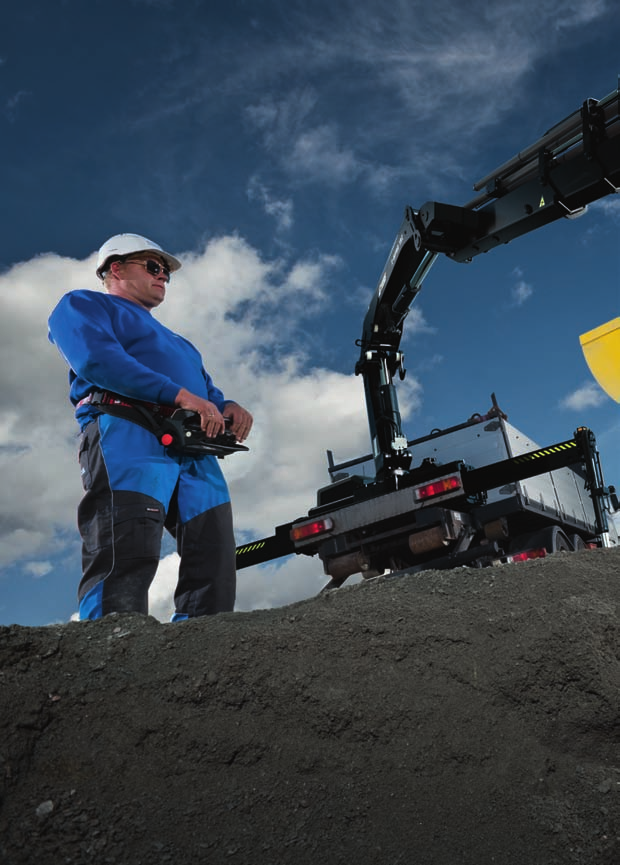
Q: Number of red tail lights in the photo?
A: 3